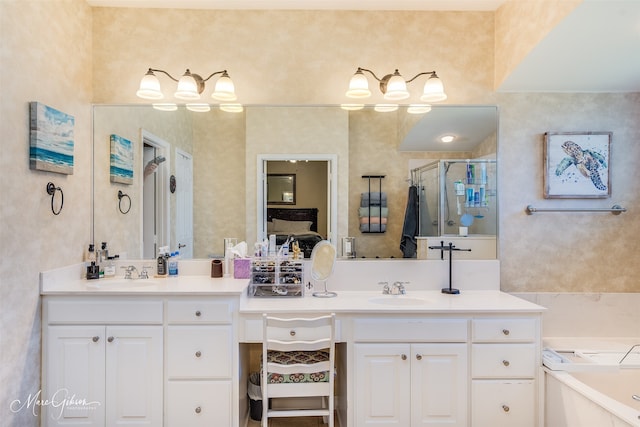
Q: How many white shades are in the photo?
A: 6